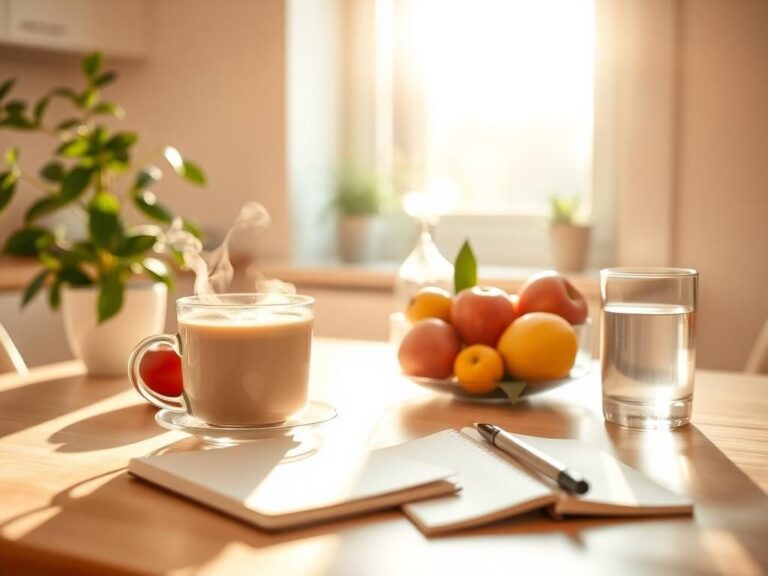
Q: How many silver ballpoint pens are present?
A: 1